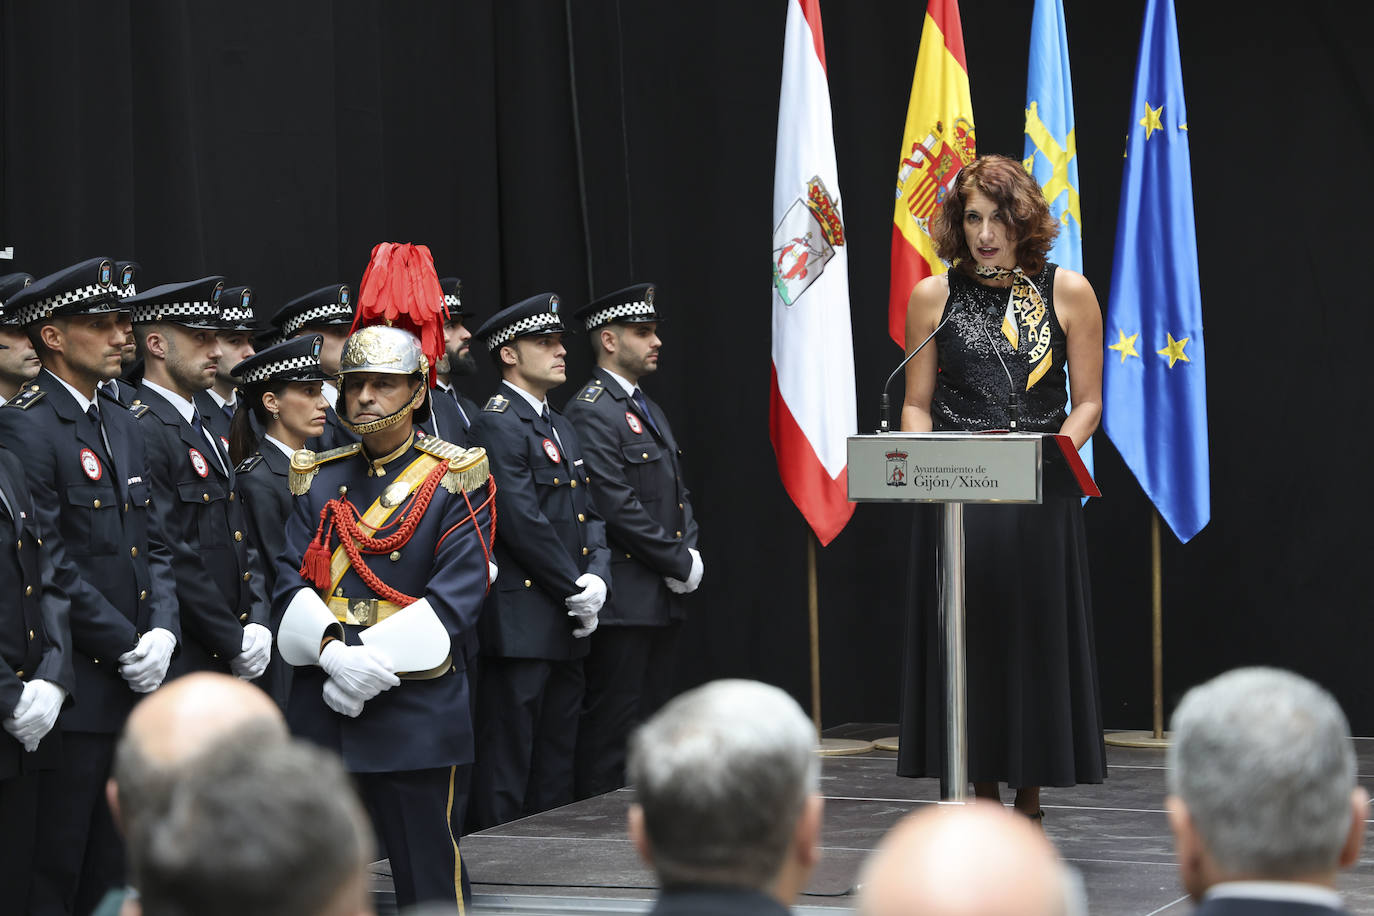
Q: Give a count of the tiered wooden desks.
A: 0